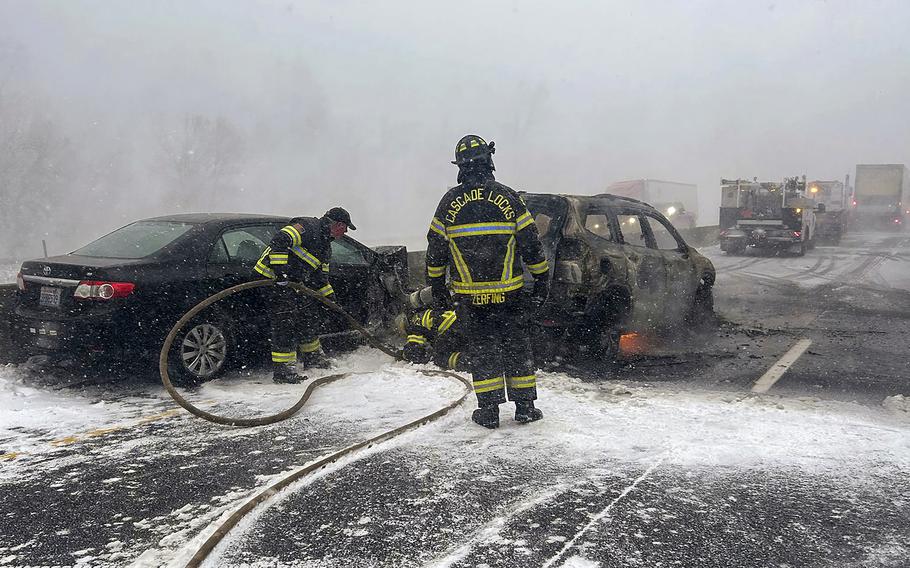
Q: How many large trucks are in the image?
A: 4